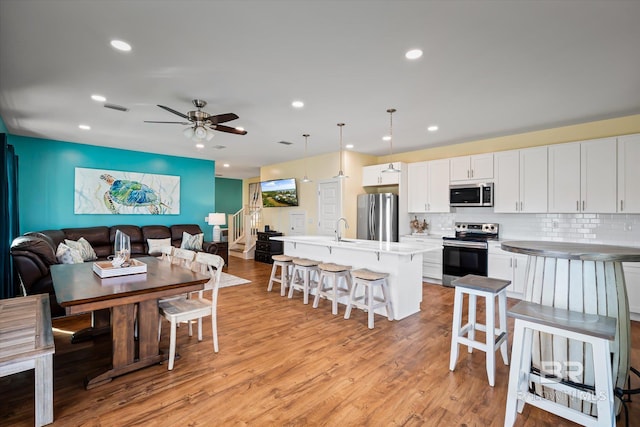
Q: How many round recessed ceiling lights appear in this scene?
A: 11